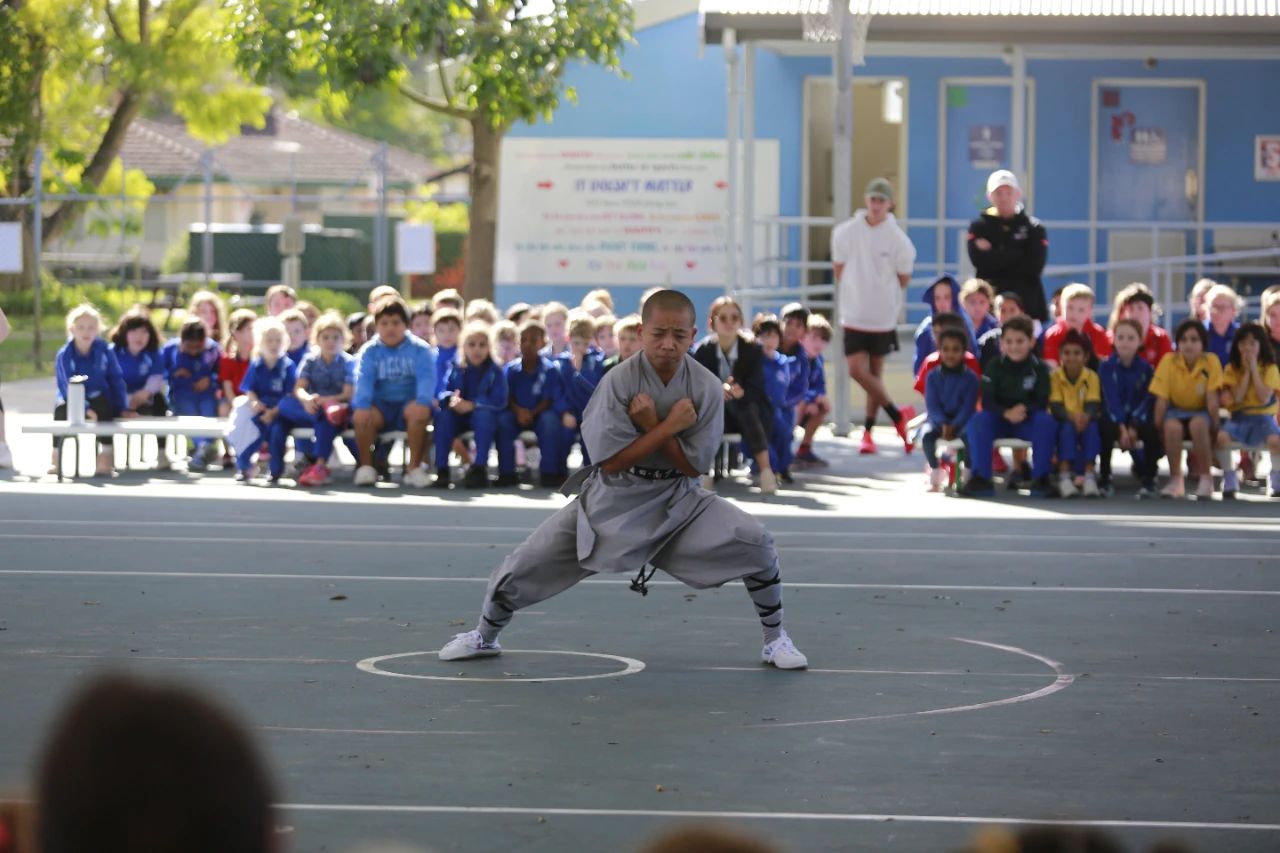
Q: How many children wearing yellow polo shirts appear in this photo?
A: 3